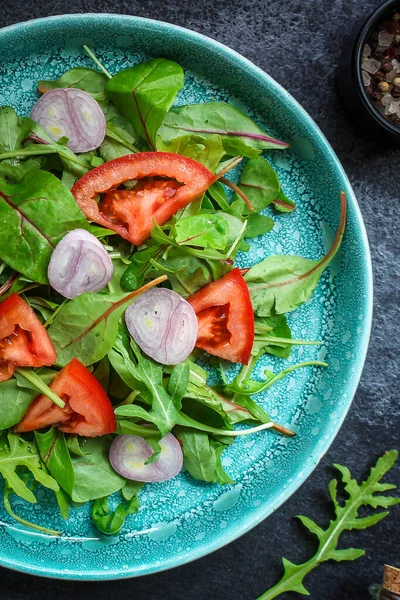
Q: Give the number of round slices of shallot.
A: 4